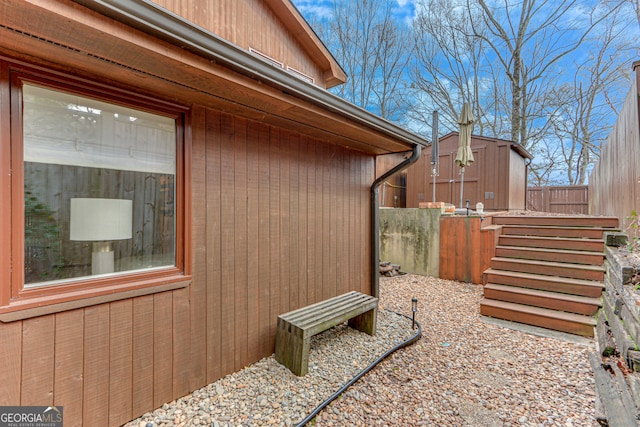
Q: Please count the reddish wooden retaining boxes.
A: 1